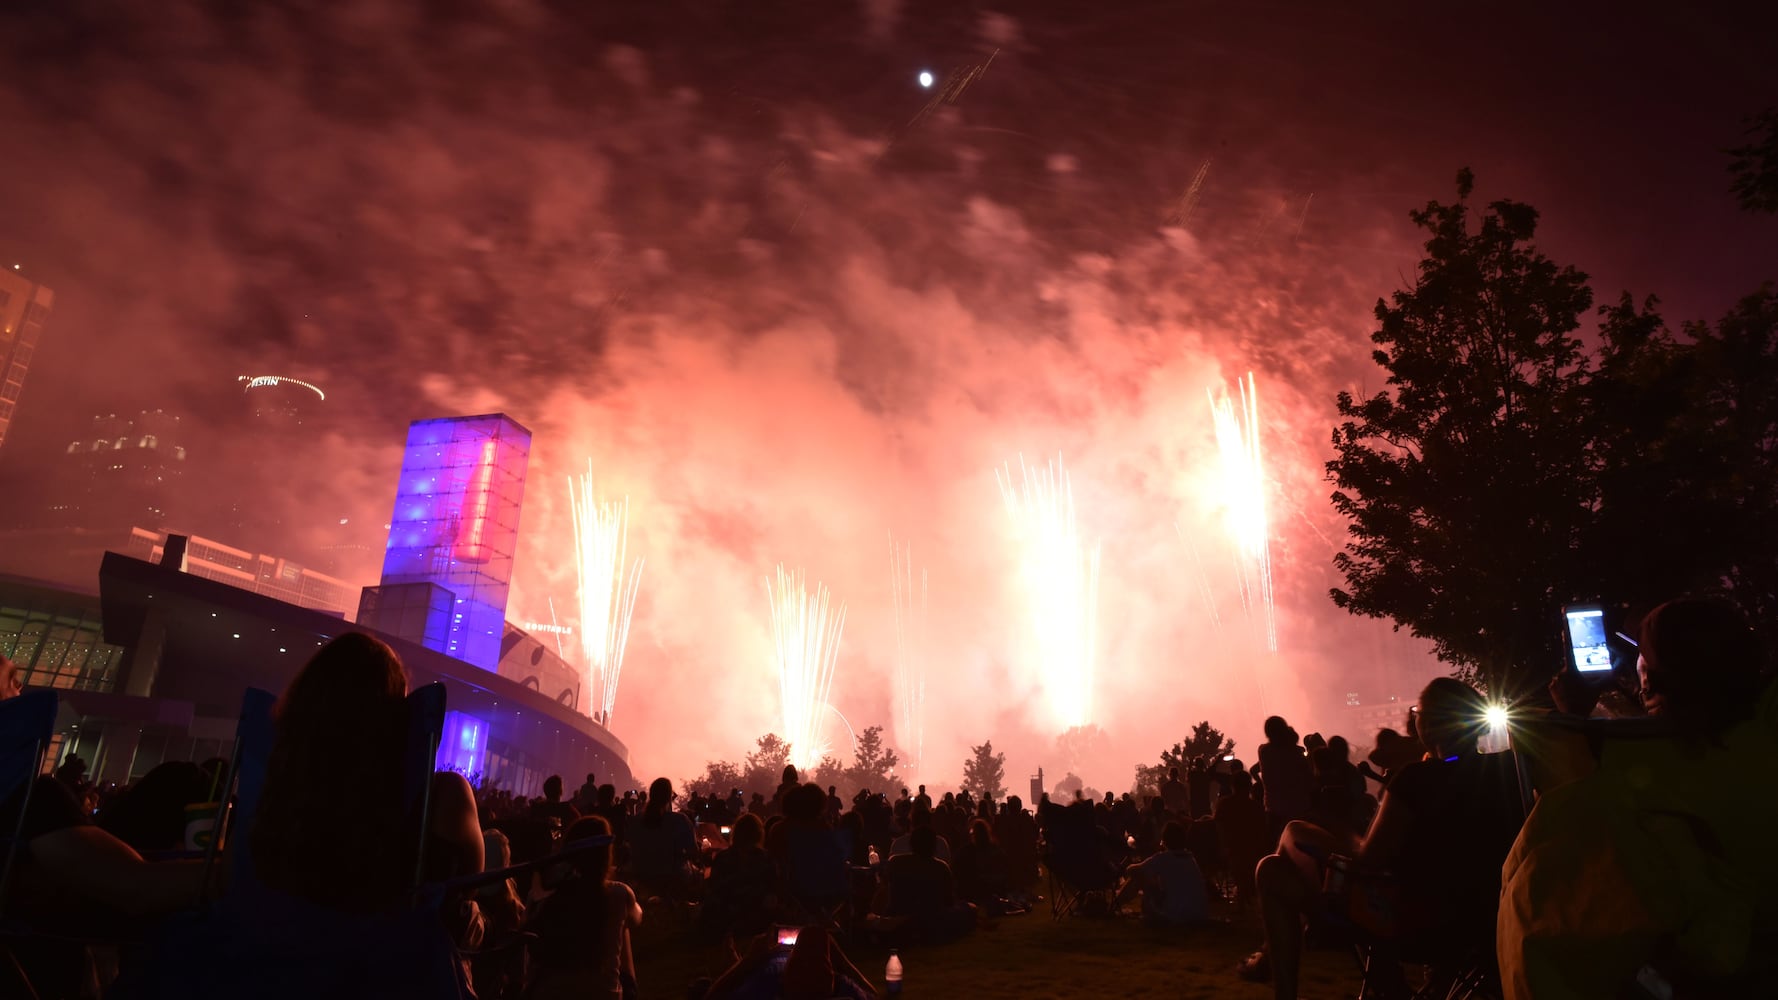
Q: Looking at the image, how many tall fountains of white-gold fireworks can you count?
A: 4